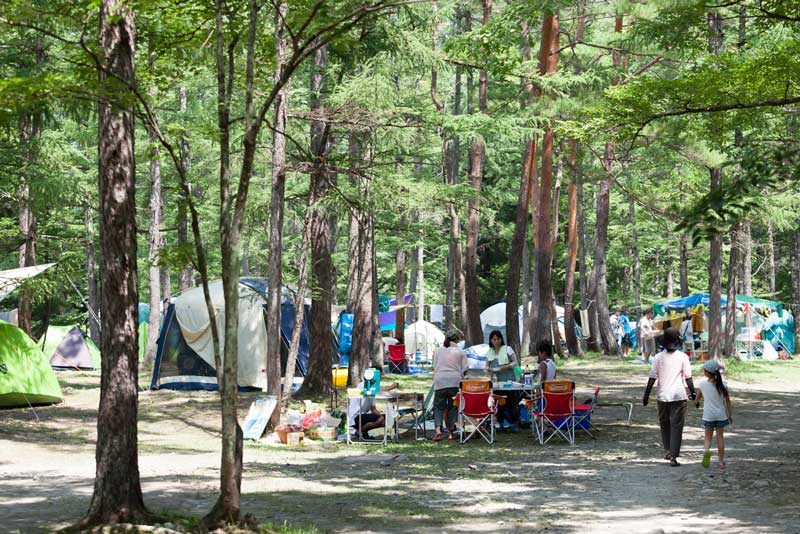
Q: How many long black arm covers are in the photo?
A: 2